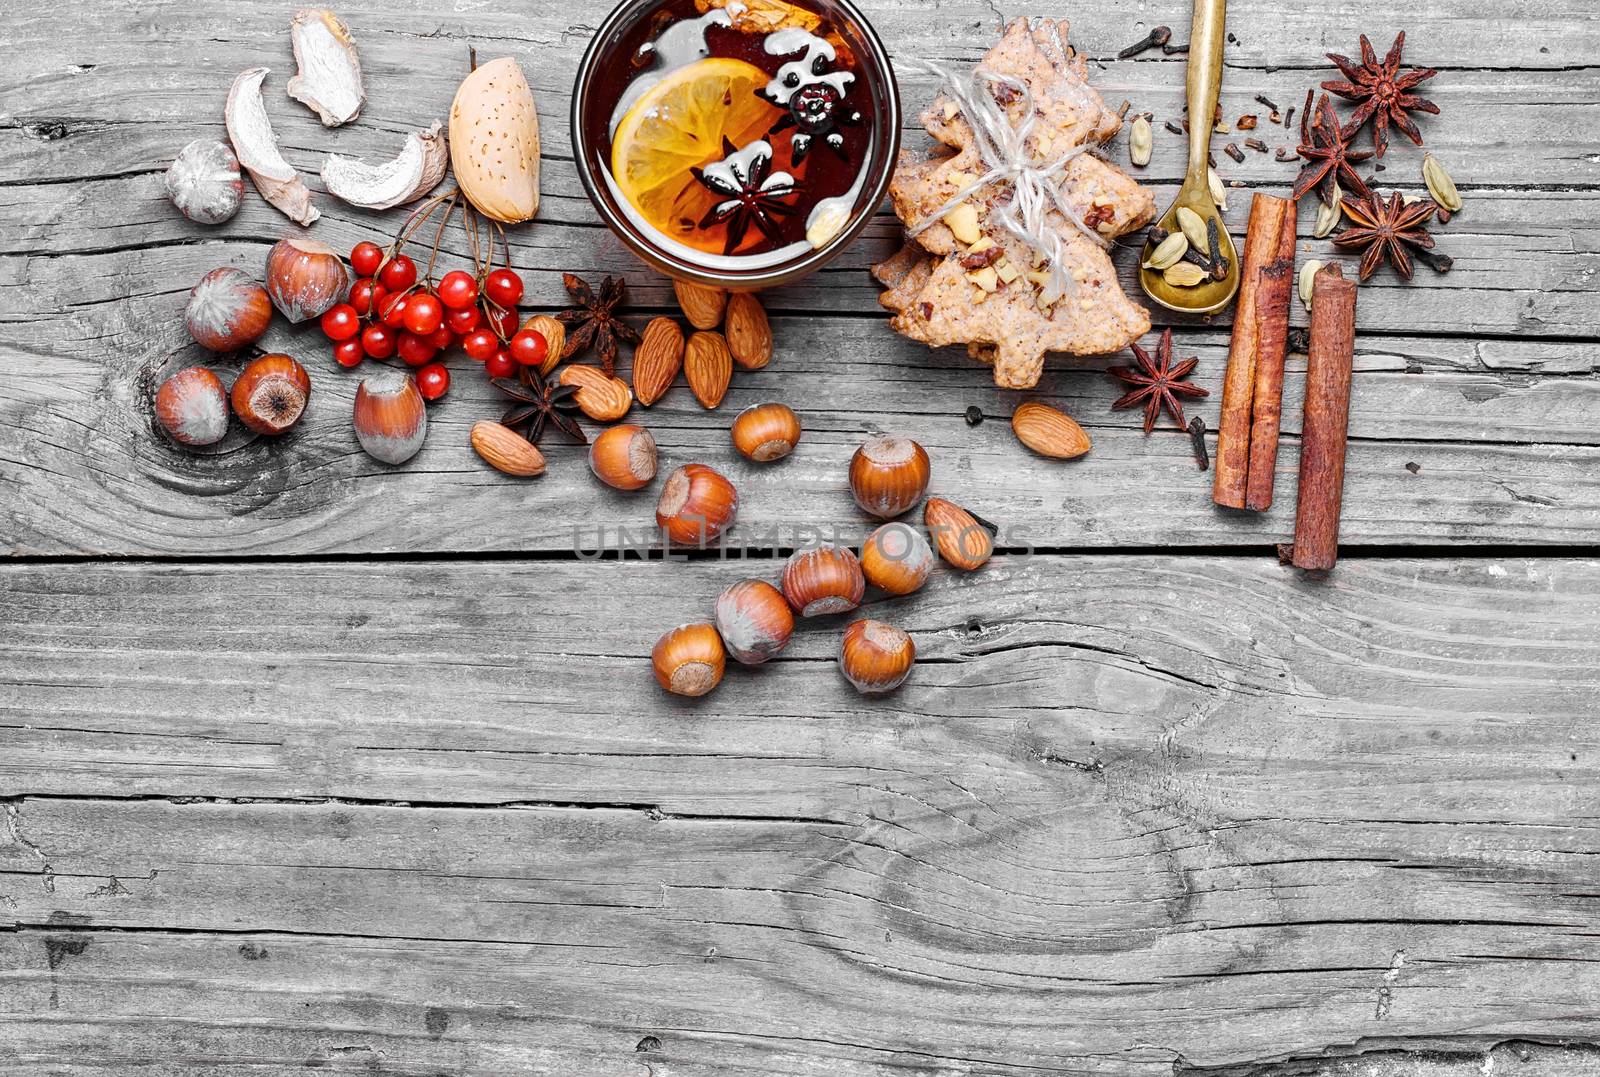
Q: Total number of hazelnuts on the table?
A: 15